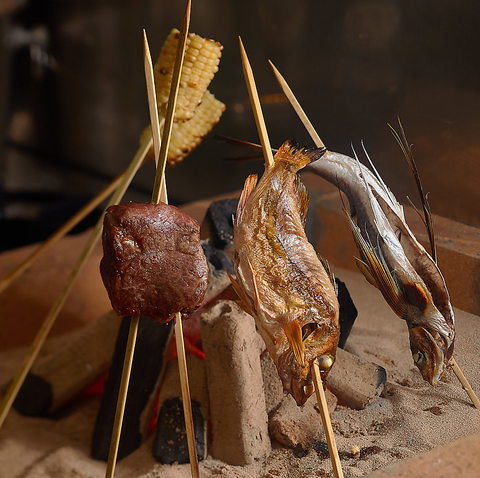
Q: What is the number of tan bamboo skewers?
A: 6